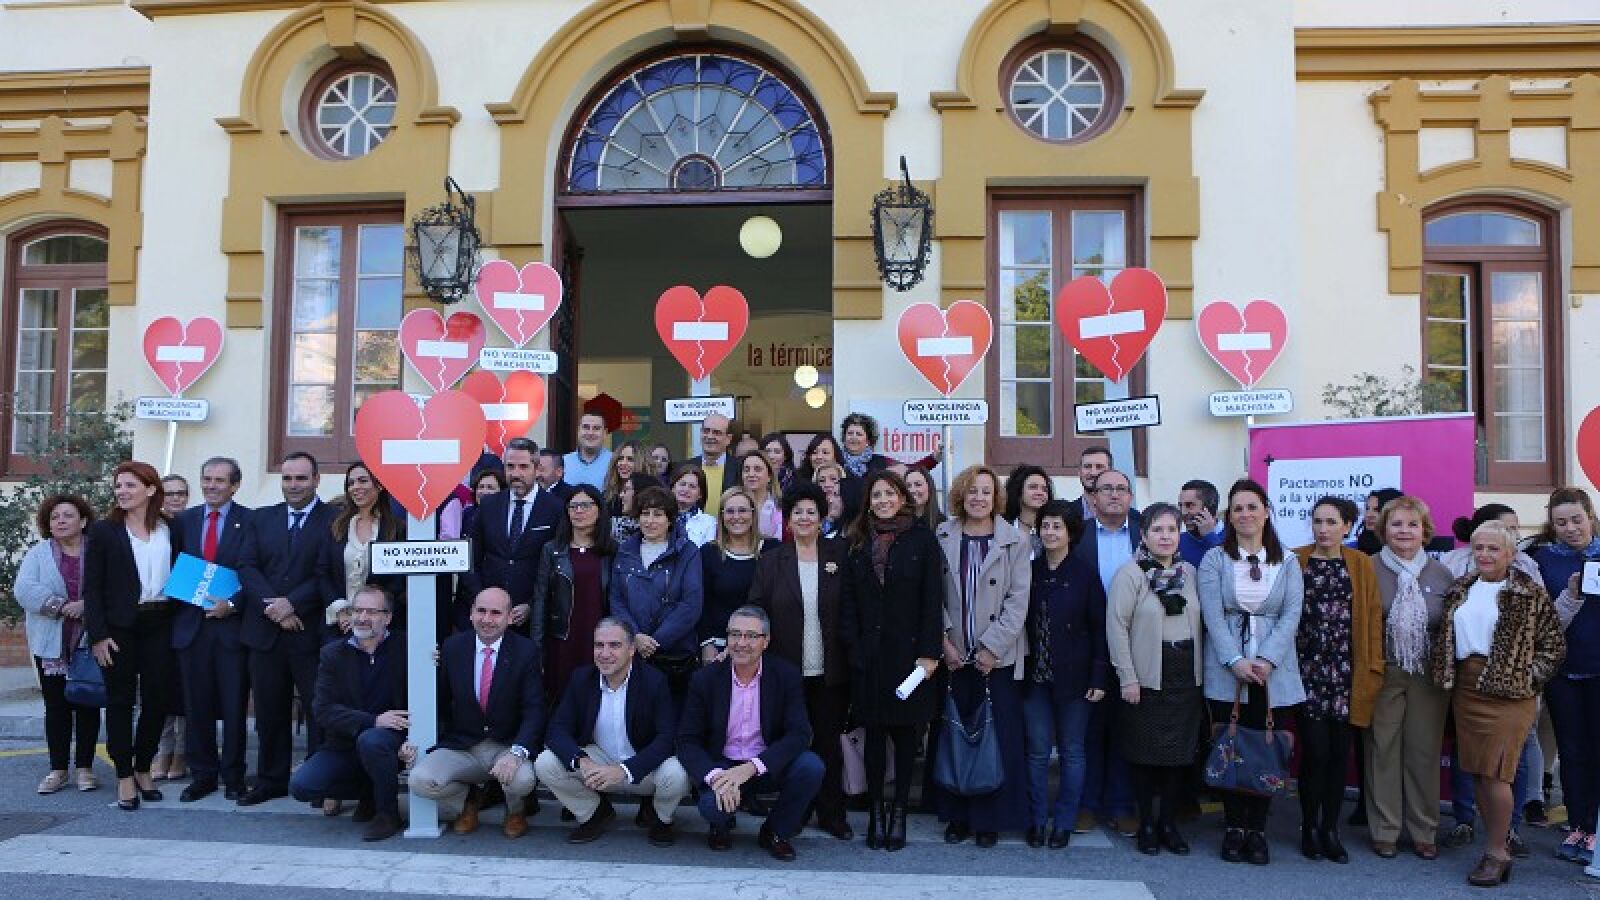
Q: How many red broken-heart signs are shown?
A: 10